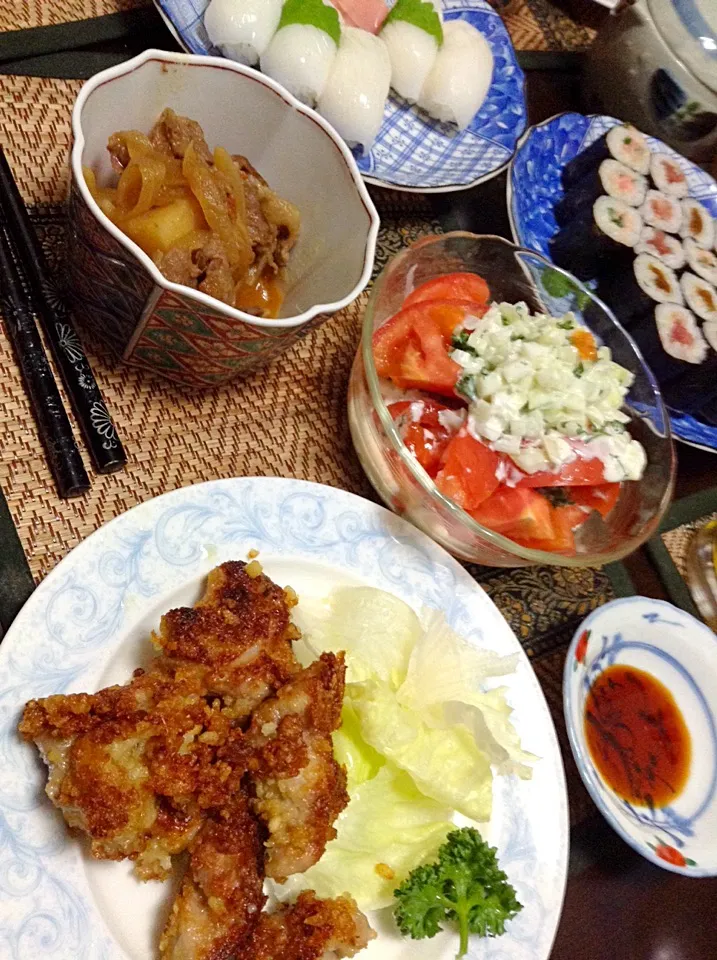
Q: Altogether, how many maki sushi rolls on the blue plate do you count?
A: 12